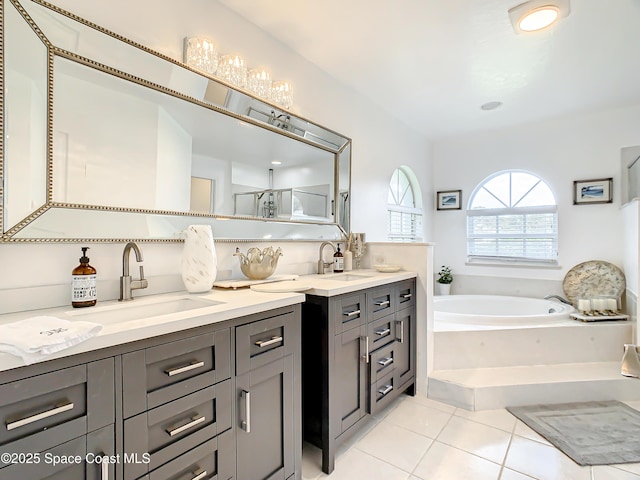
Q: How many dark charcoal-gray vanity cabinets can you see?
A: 2